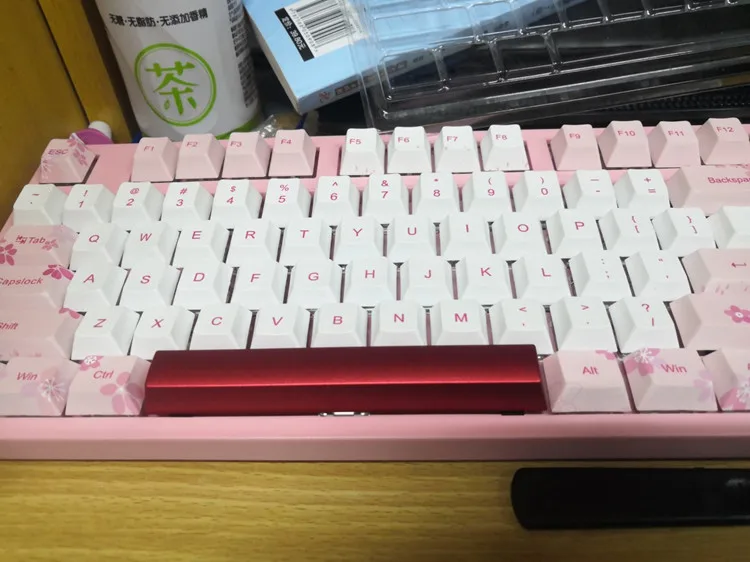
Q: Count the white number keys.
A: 10